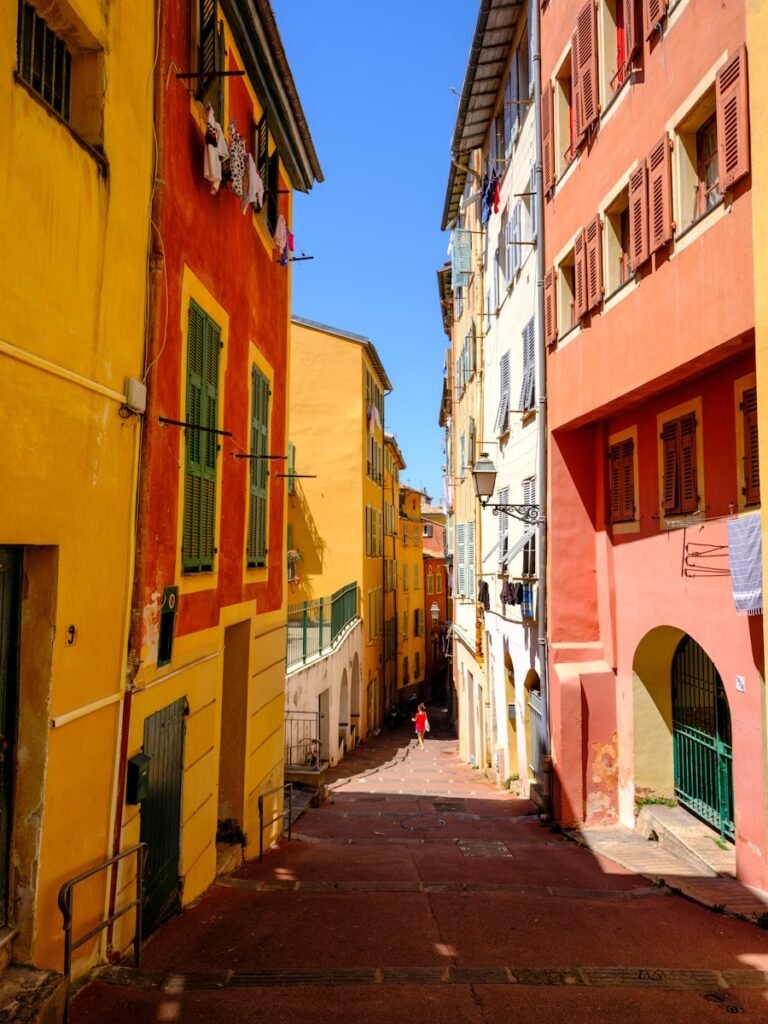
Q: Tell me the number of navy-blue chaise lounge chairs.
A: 0